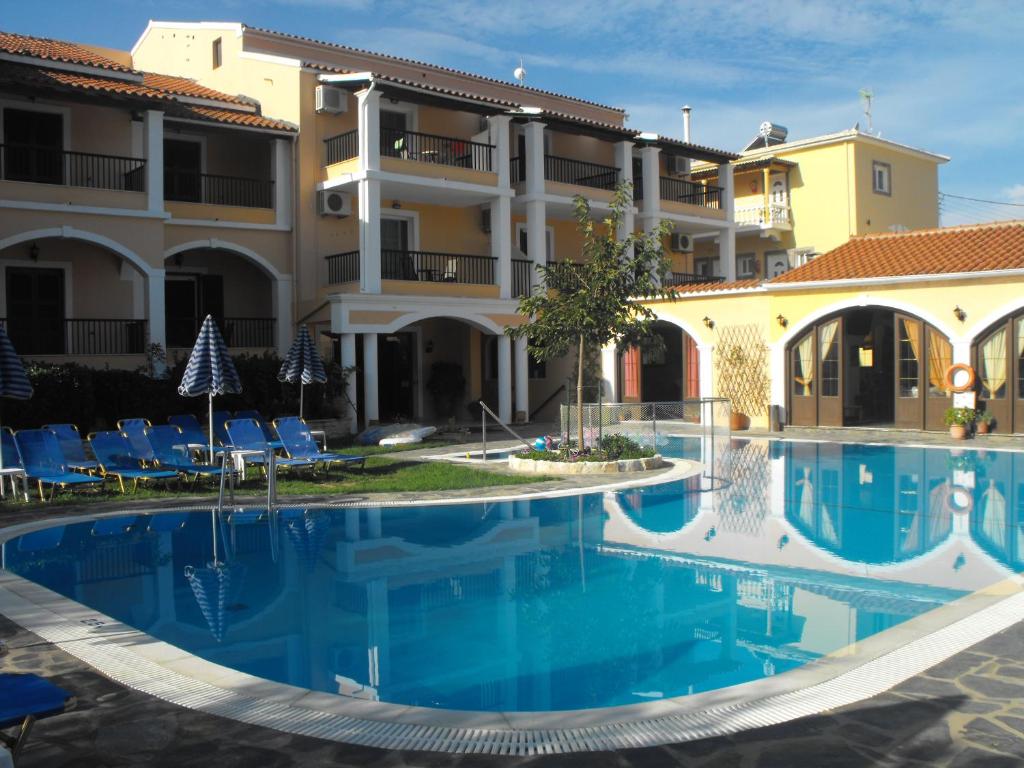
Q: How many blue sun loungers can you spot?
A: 12